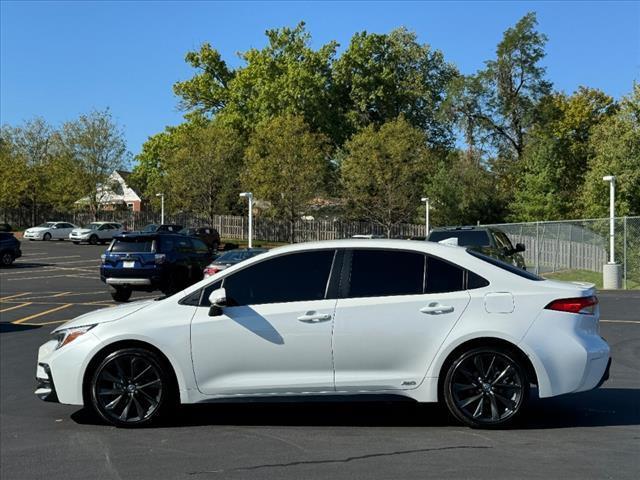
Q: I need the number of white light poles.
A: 4